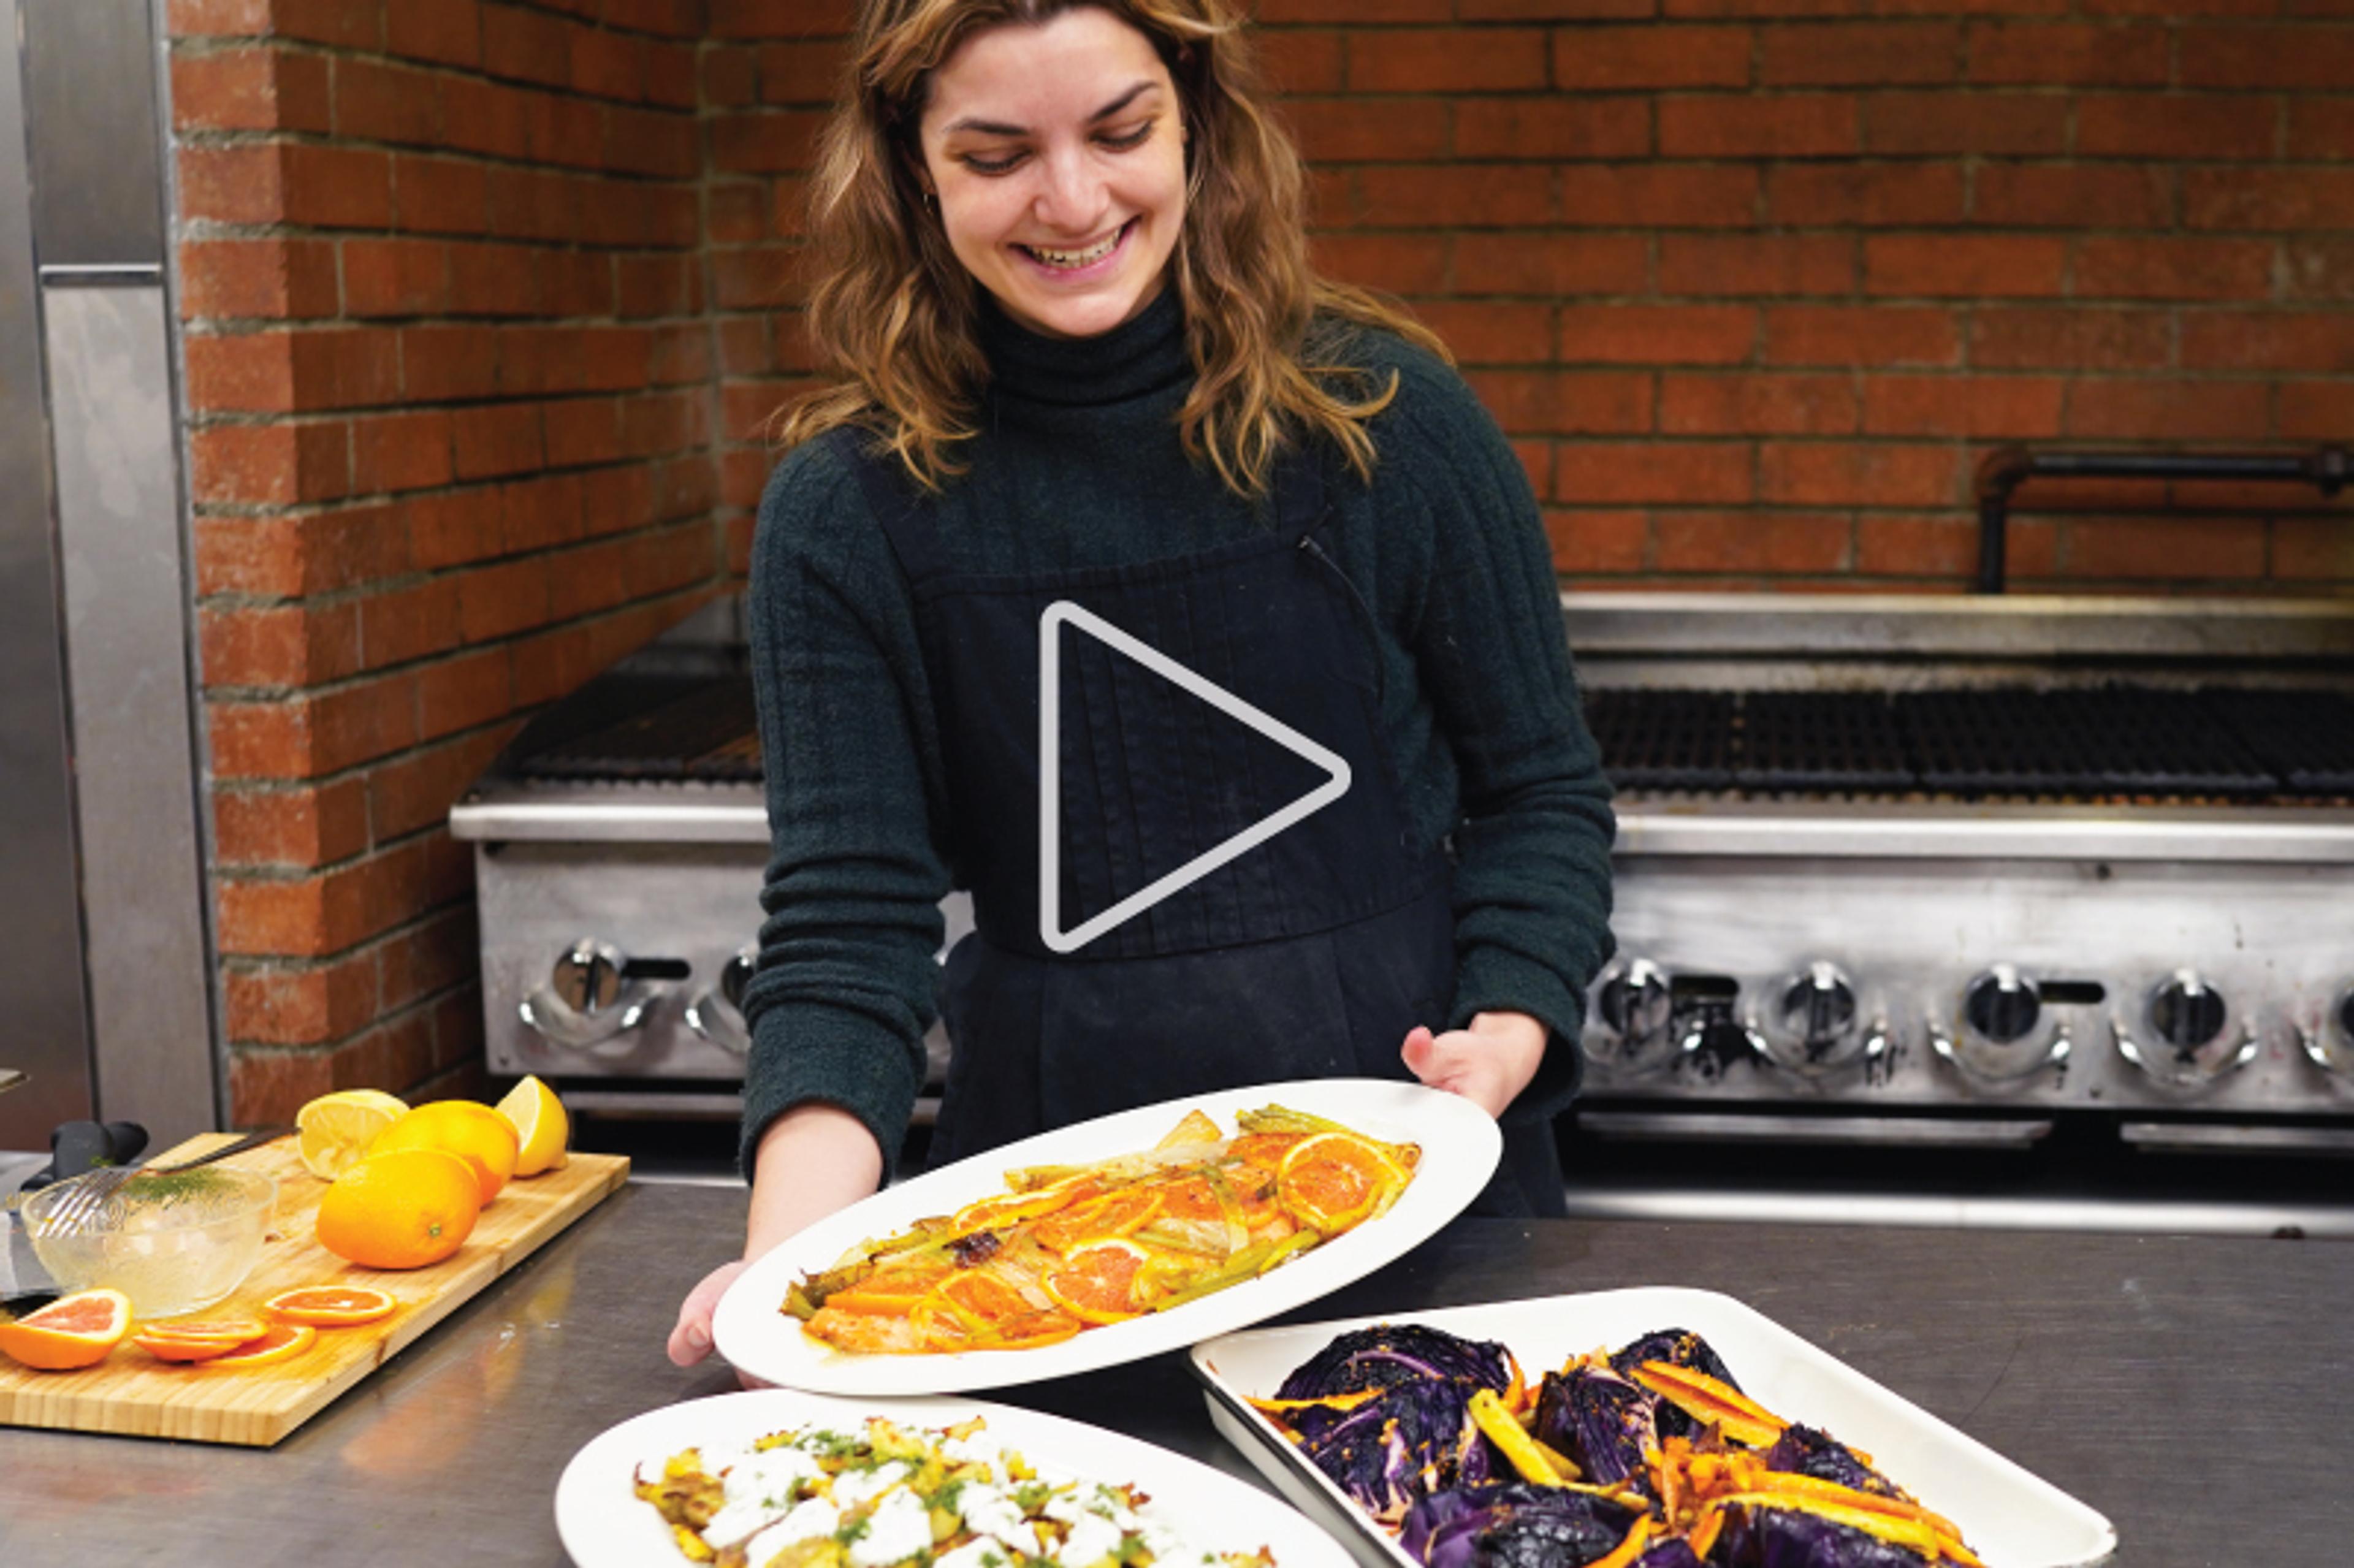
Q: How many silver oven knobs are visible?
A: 7